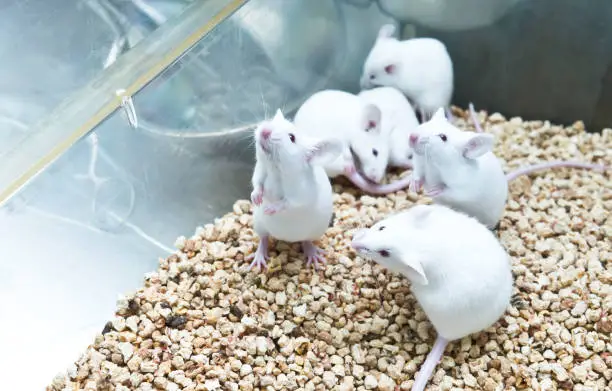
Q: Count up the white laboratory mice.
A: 6